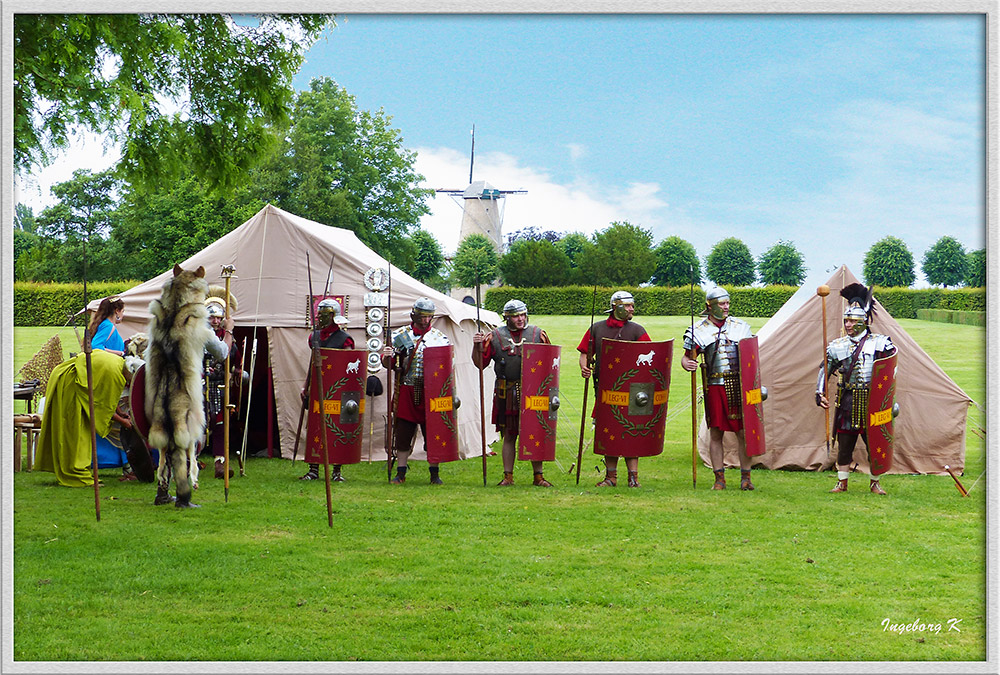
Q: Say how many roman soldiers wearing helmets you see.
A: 7